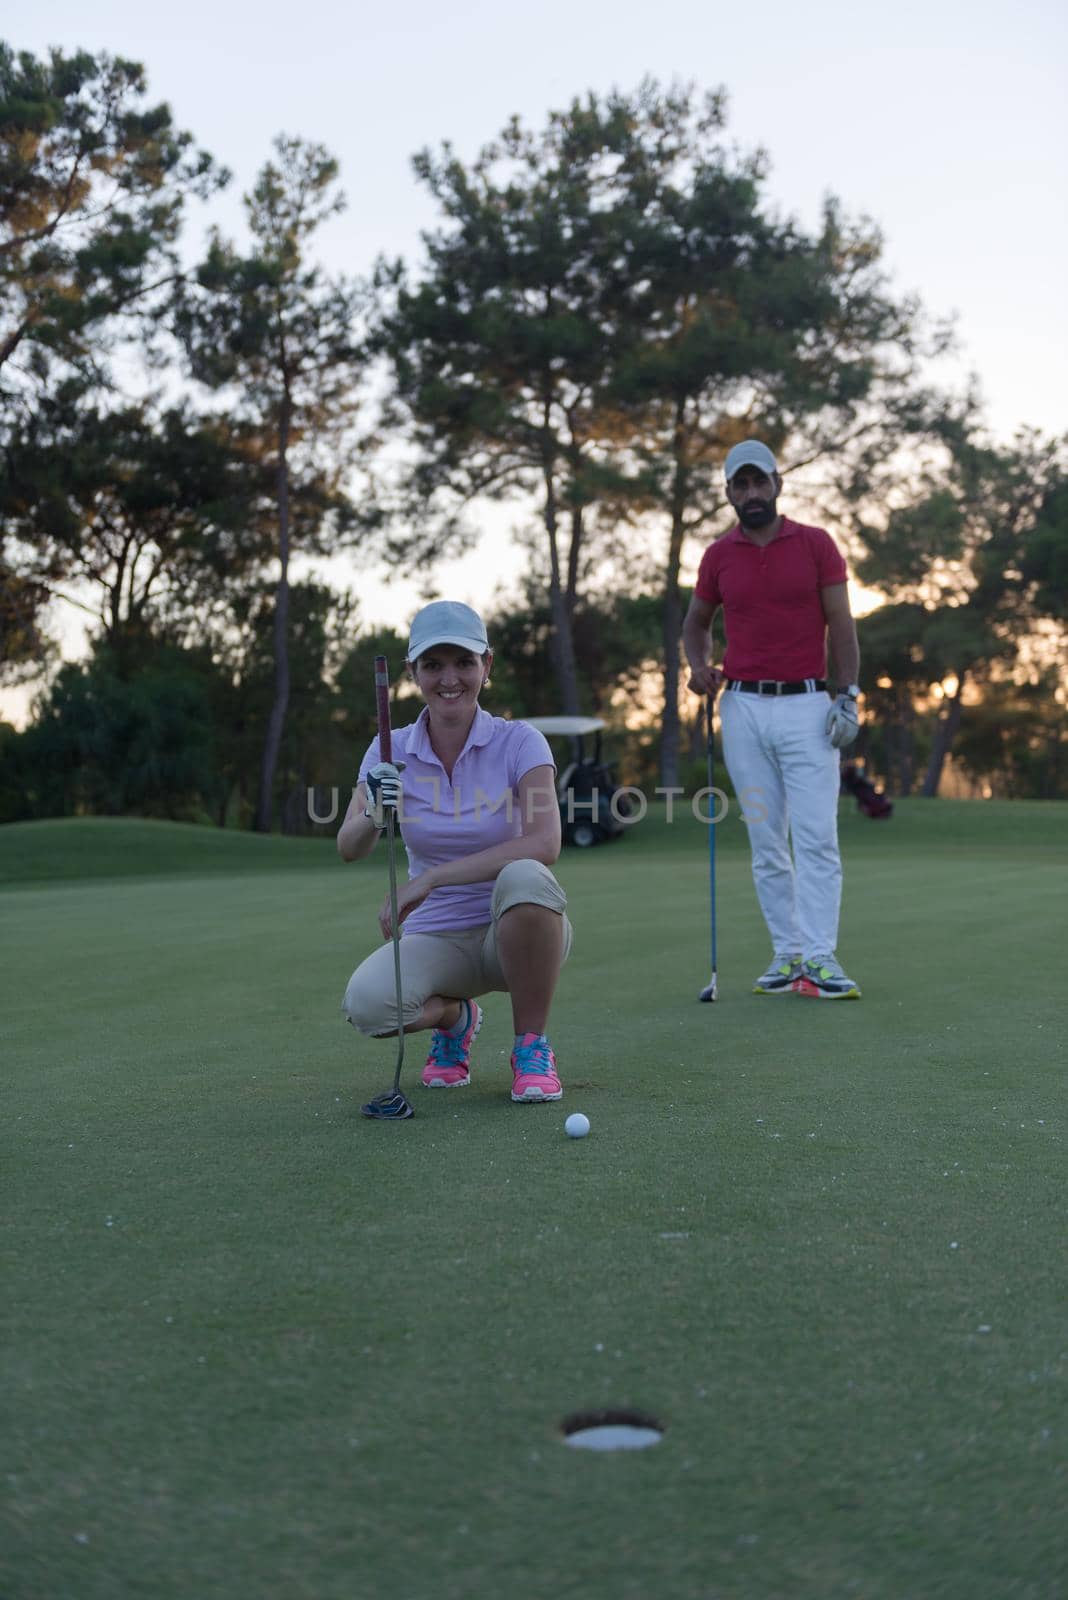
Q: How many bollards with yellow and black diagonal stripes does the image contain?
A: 0